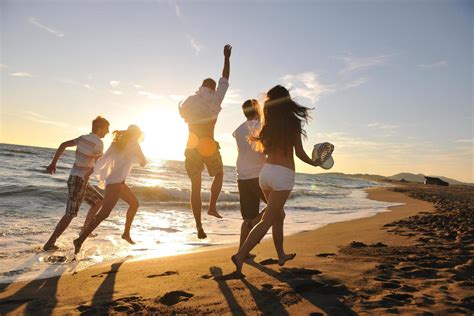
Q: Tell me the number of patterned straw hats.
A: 1